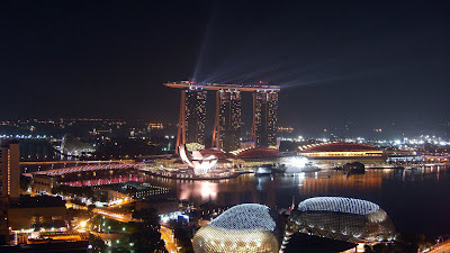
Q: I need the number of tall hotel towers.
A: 3